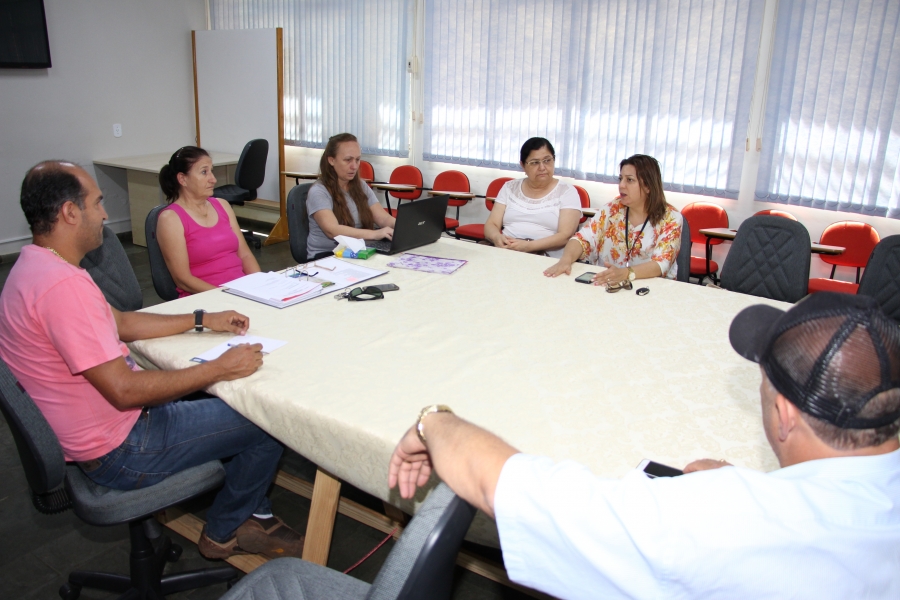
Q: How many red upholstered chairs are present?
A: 8